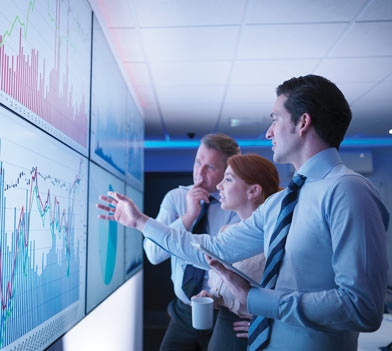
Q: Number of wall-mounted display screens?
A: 6